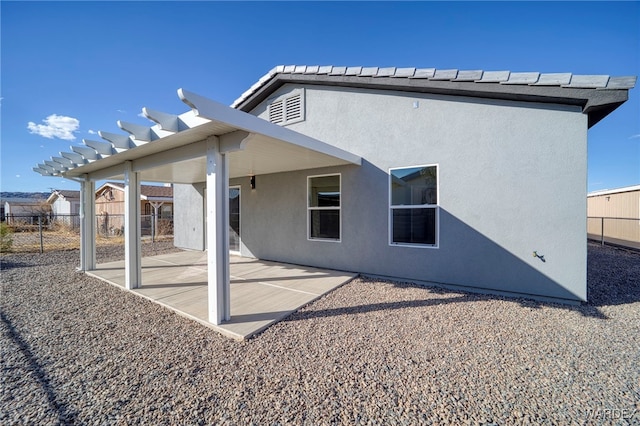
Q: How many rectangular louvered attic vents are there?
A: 1